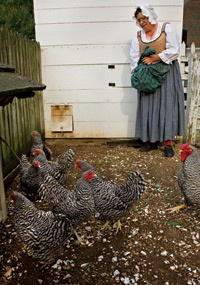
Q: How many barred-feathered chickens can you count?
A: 7